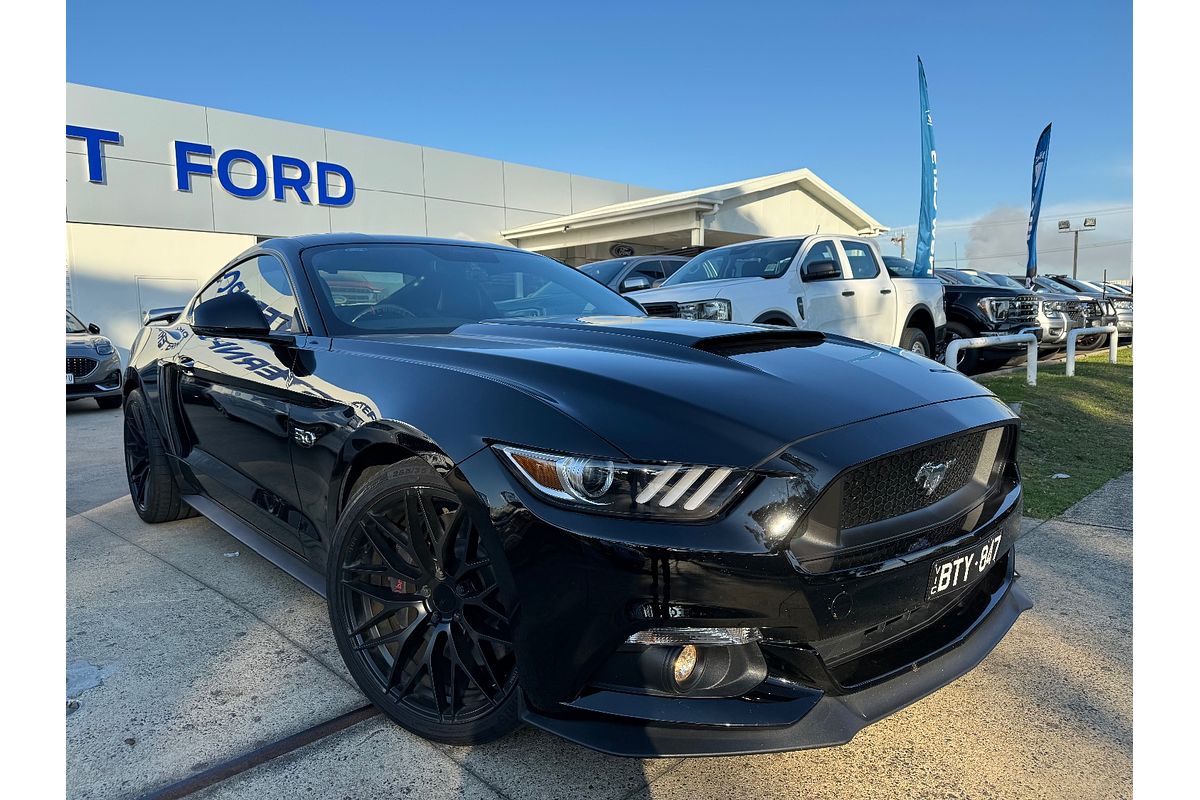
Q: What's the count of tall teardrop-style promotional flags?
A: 2